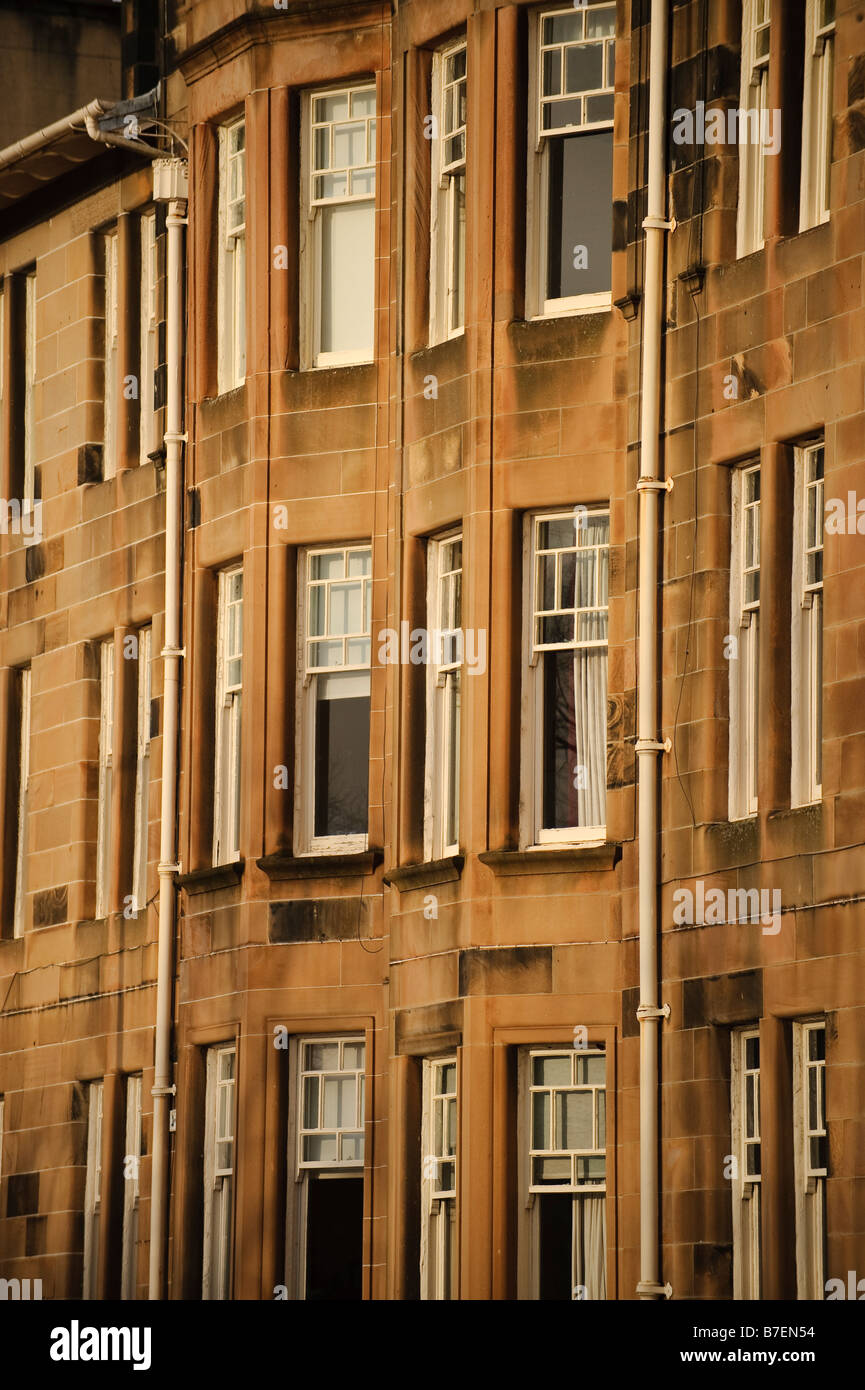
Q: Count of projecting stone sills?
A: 4